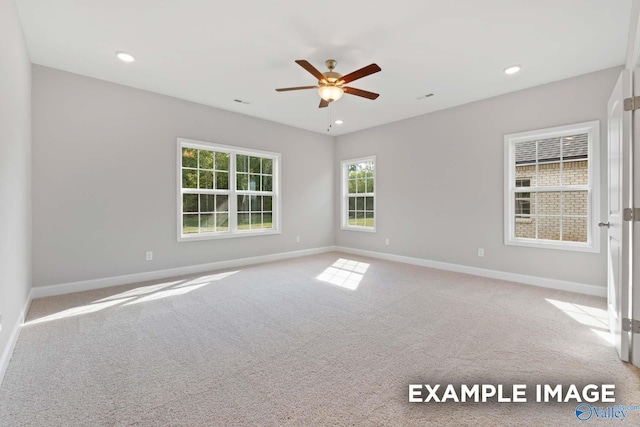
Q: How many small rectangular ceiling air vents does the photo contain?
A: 2